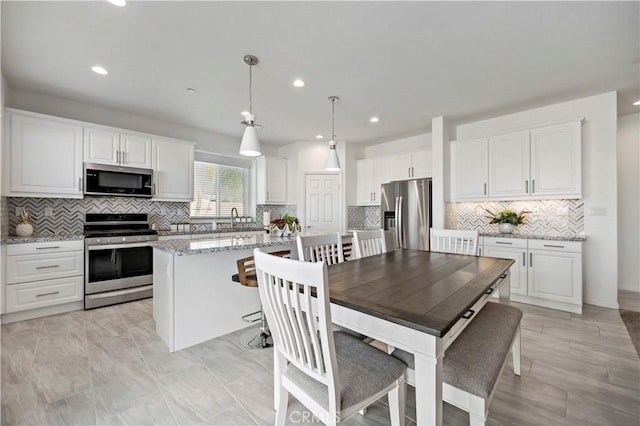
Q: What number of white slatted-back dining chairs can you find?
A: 4